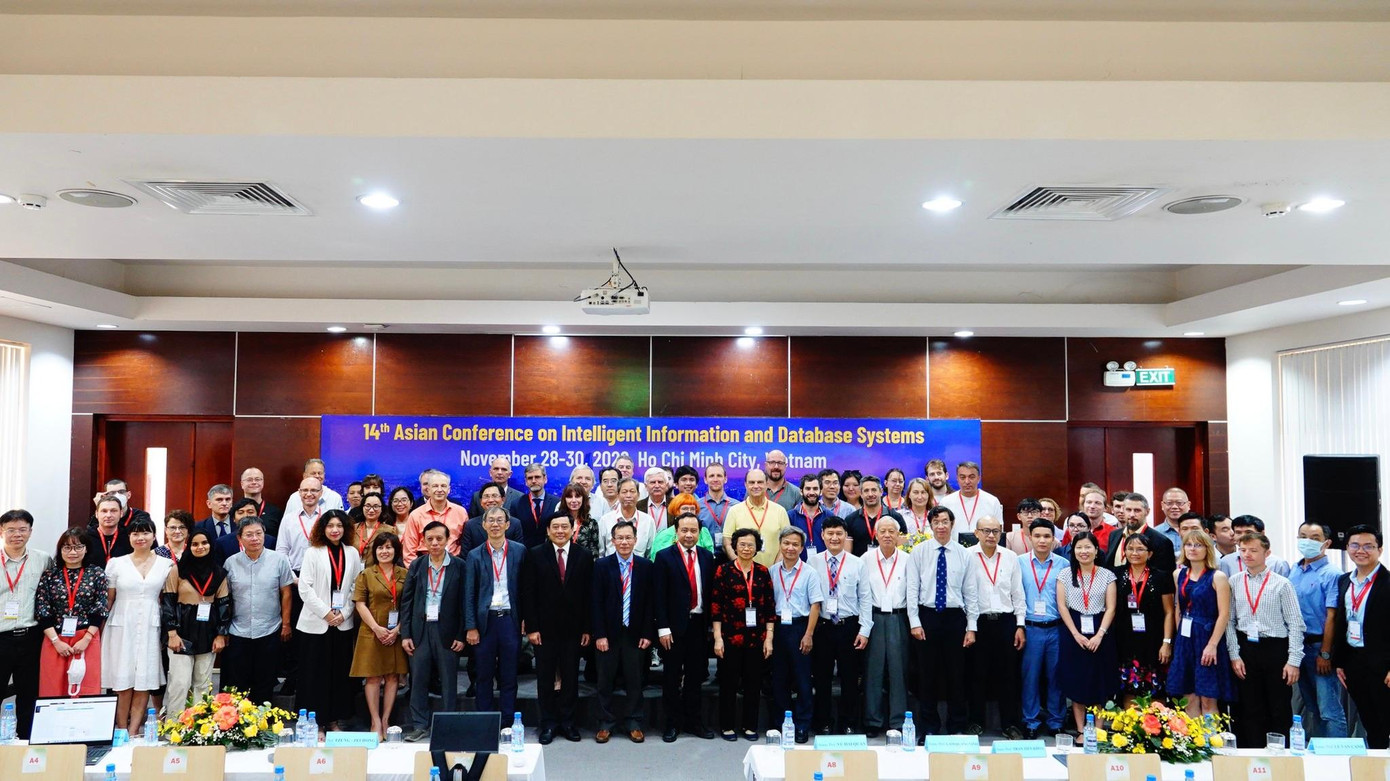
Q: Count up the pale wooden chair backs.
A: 9